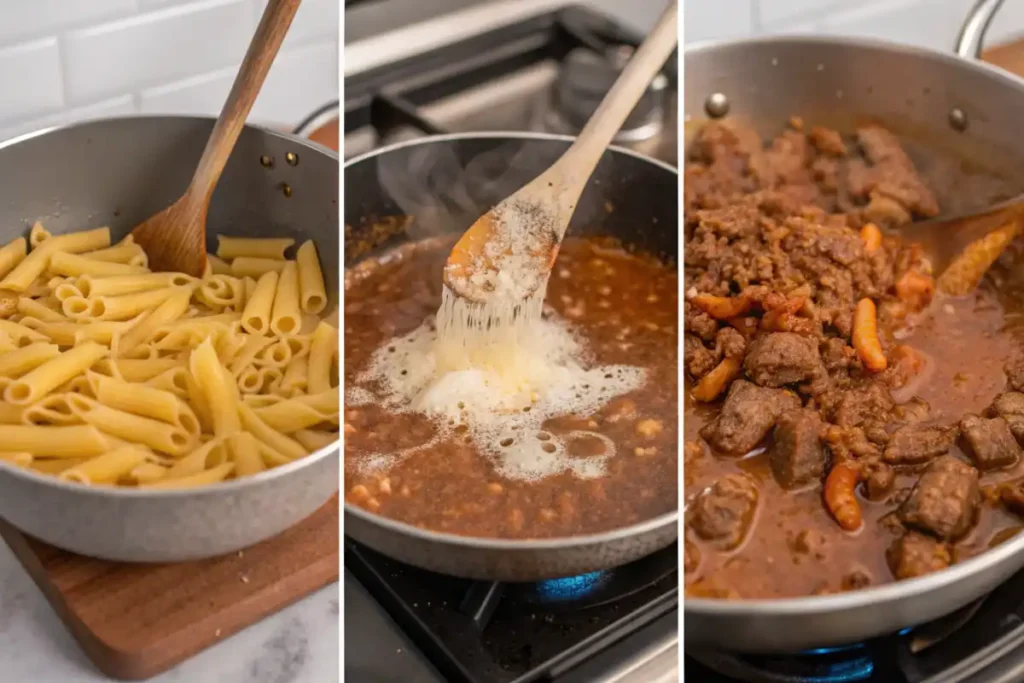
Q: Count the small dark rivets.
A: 3